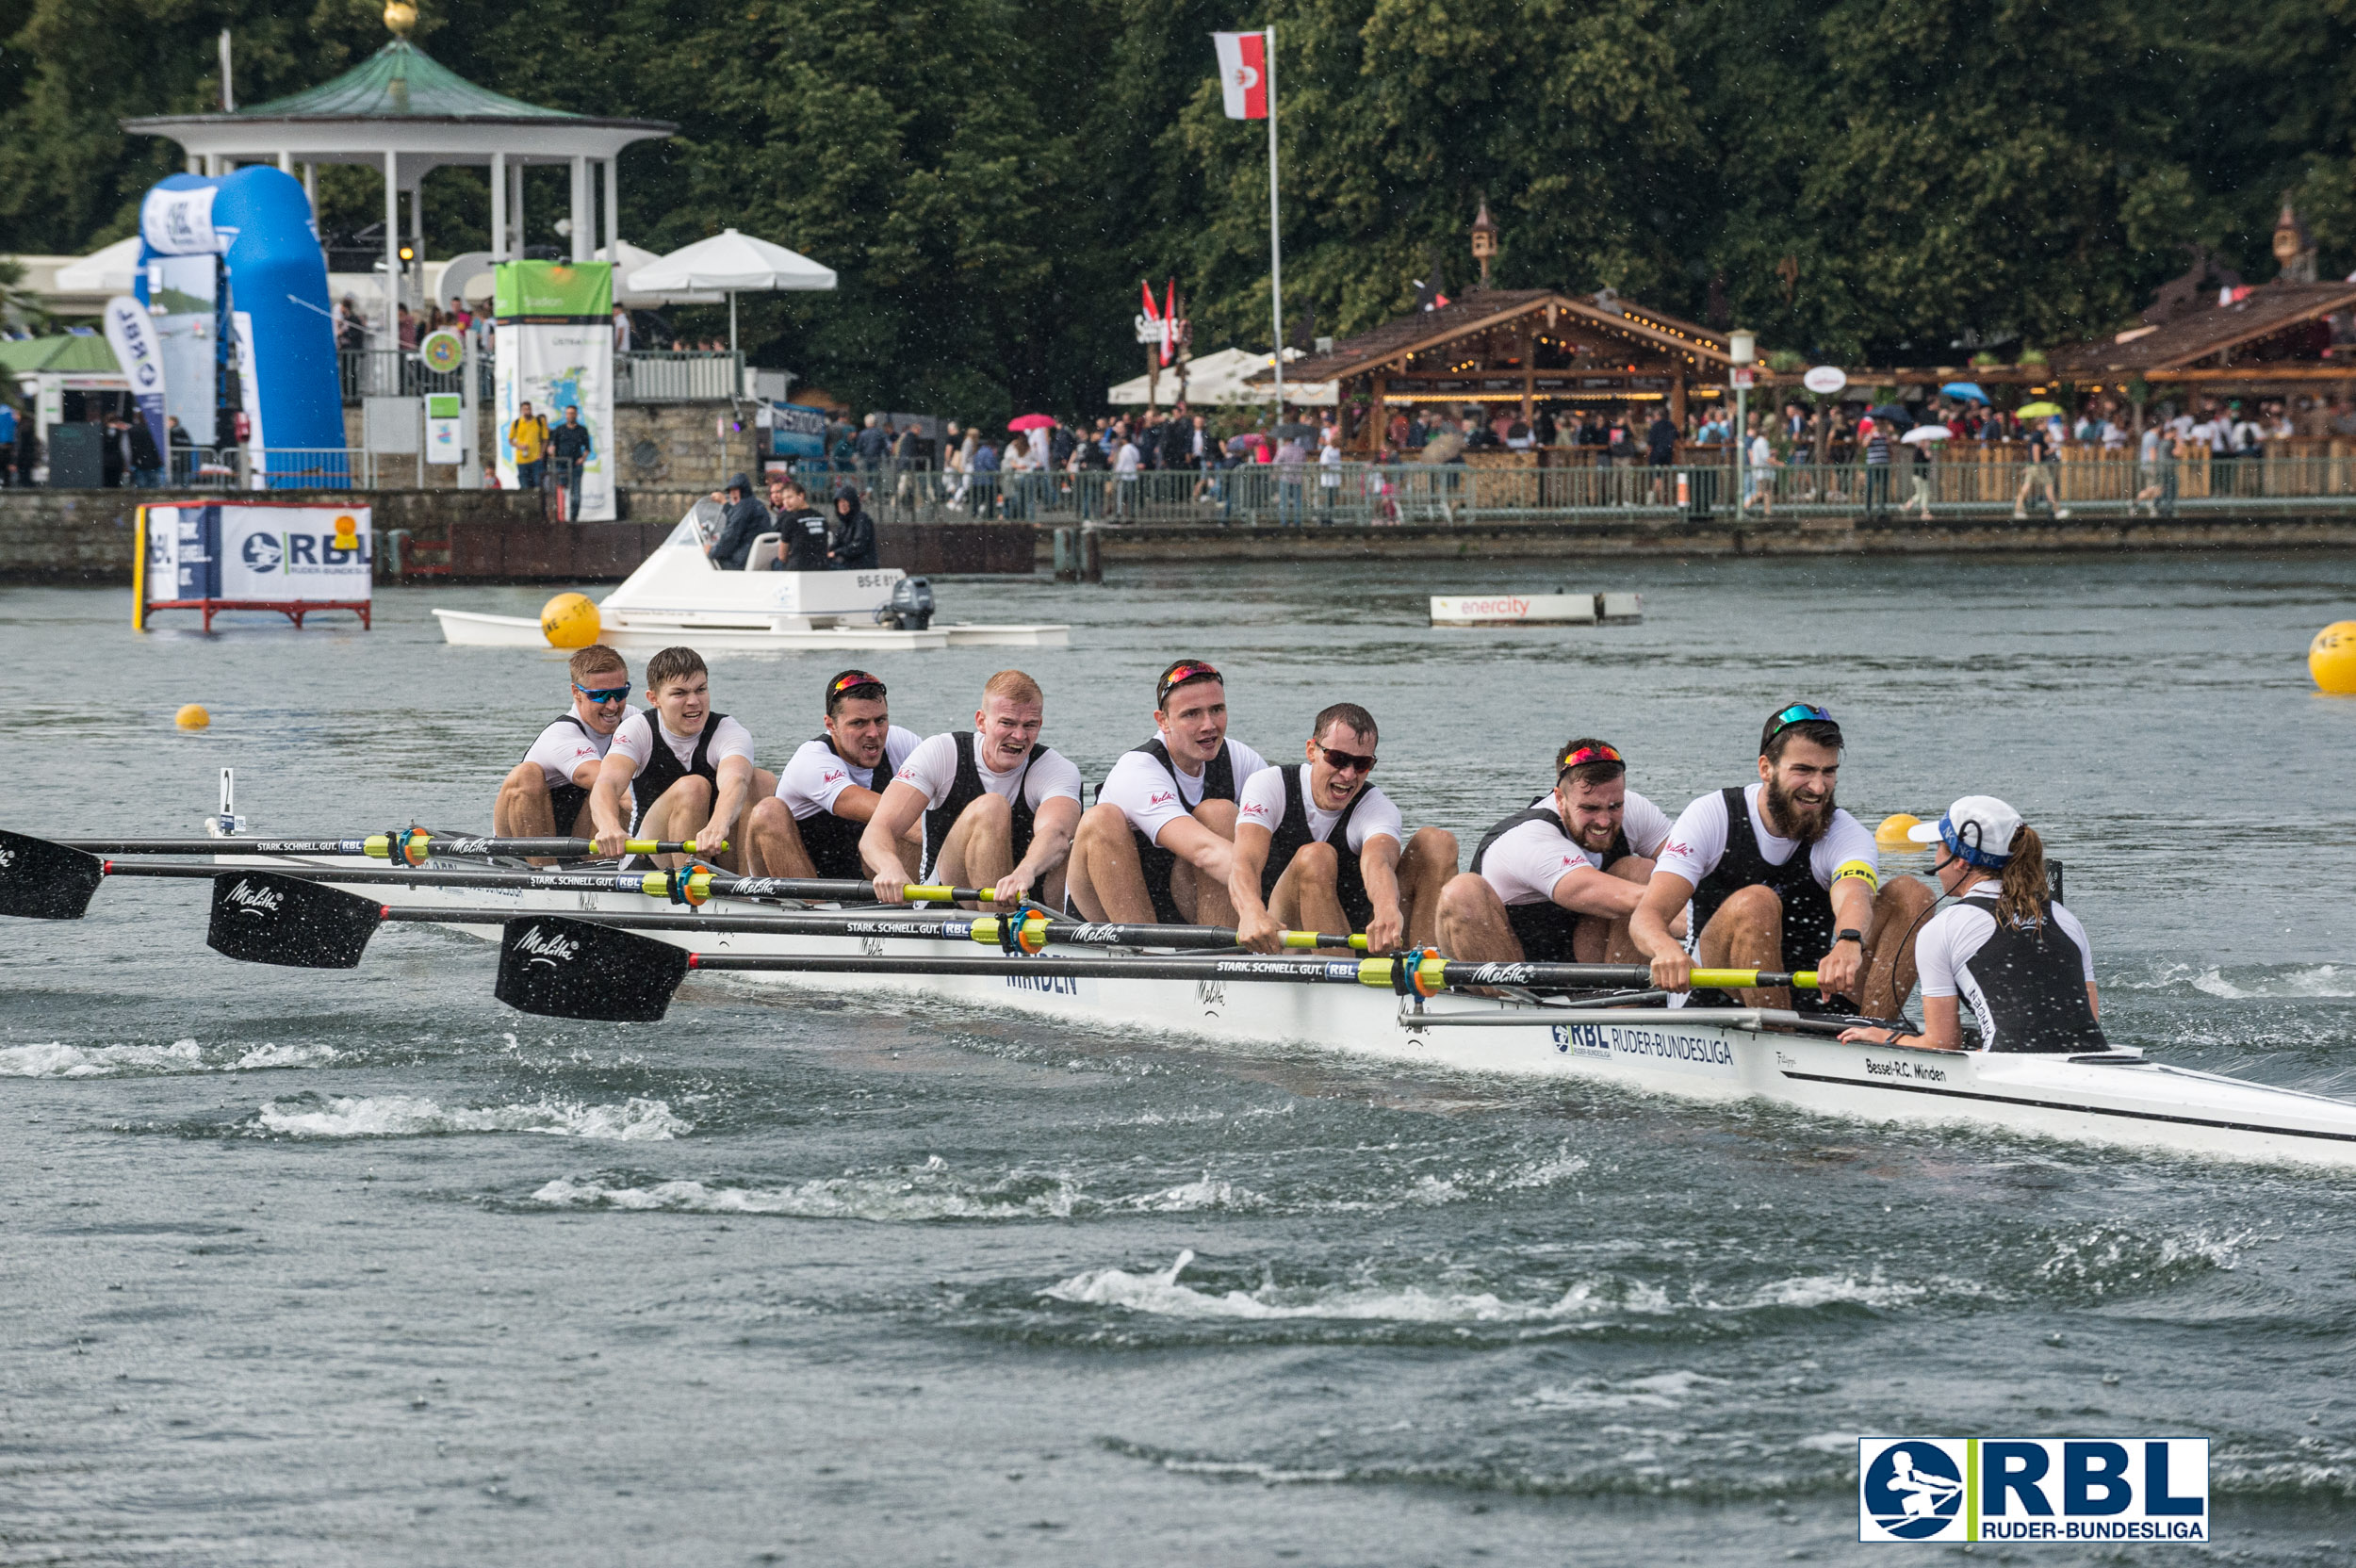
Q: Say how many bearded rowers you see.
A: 2